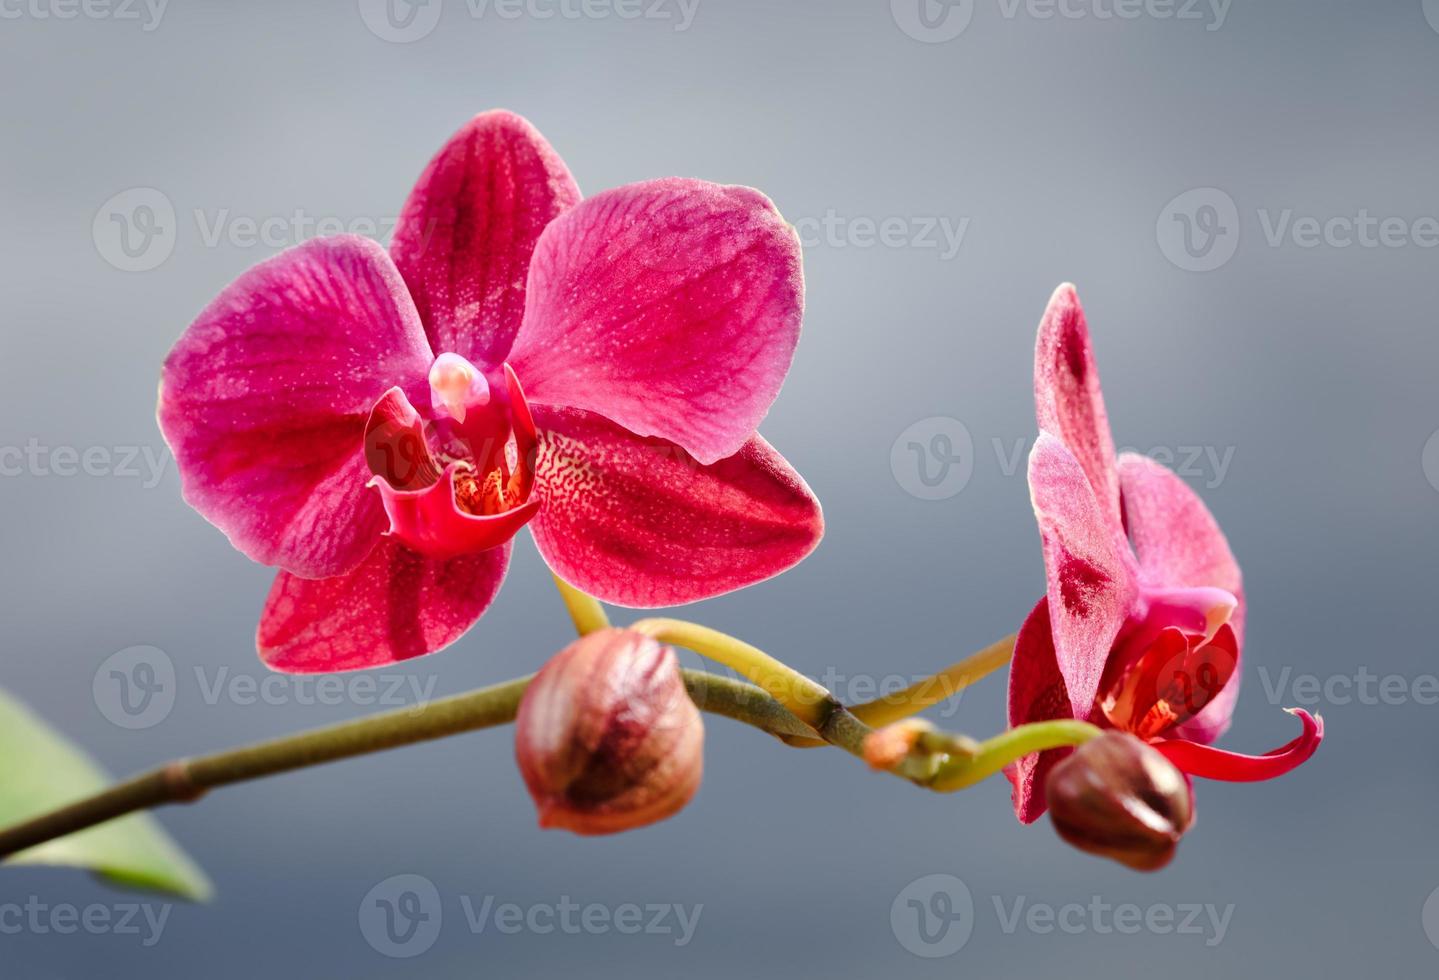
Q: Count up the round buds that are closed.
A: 2